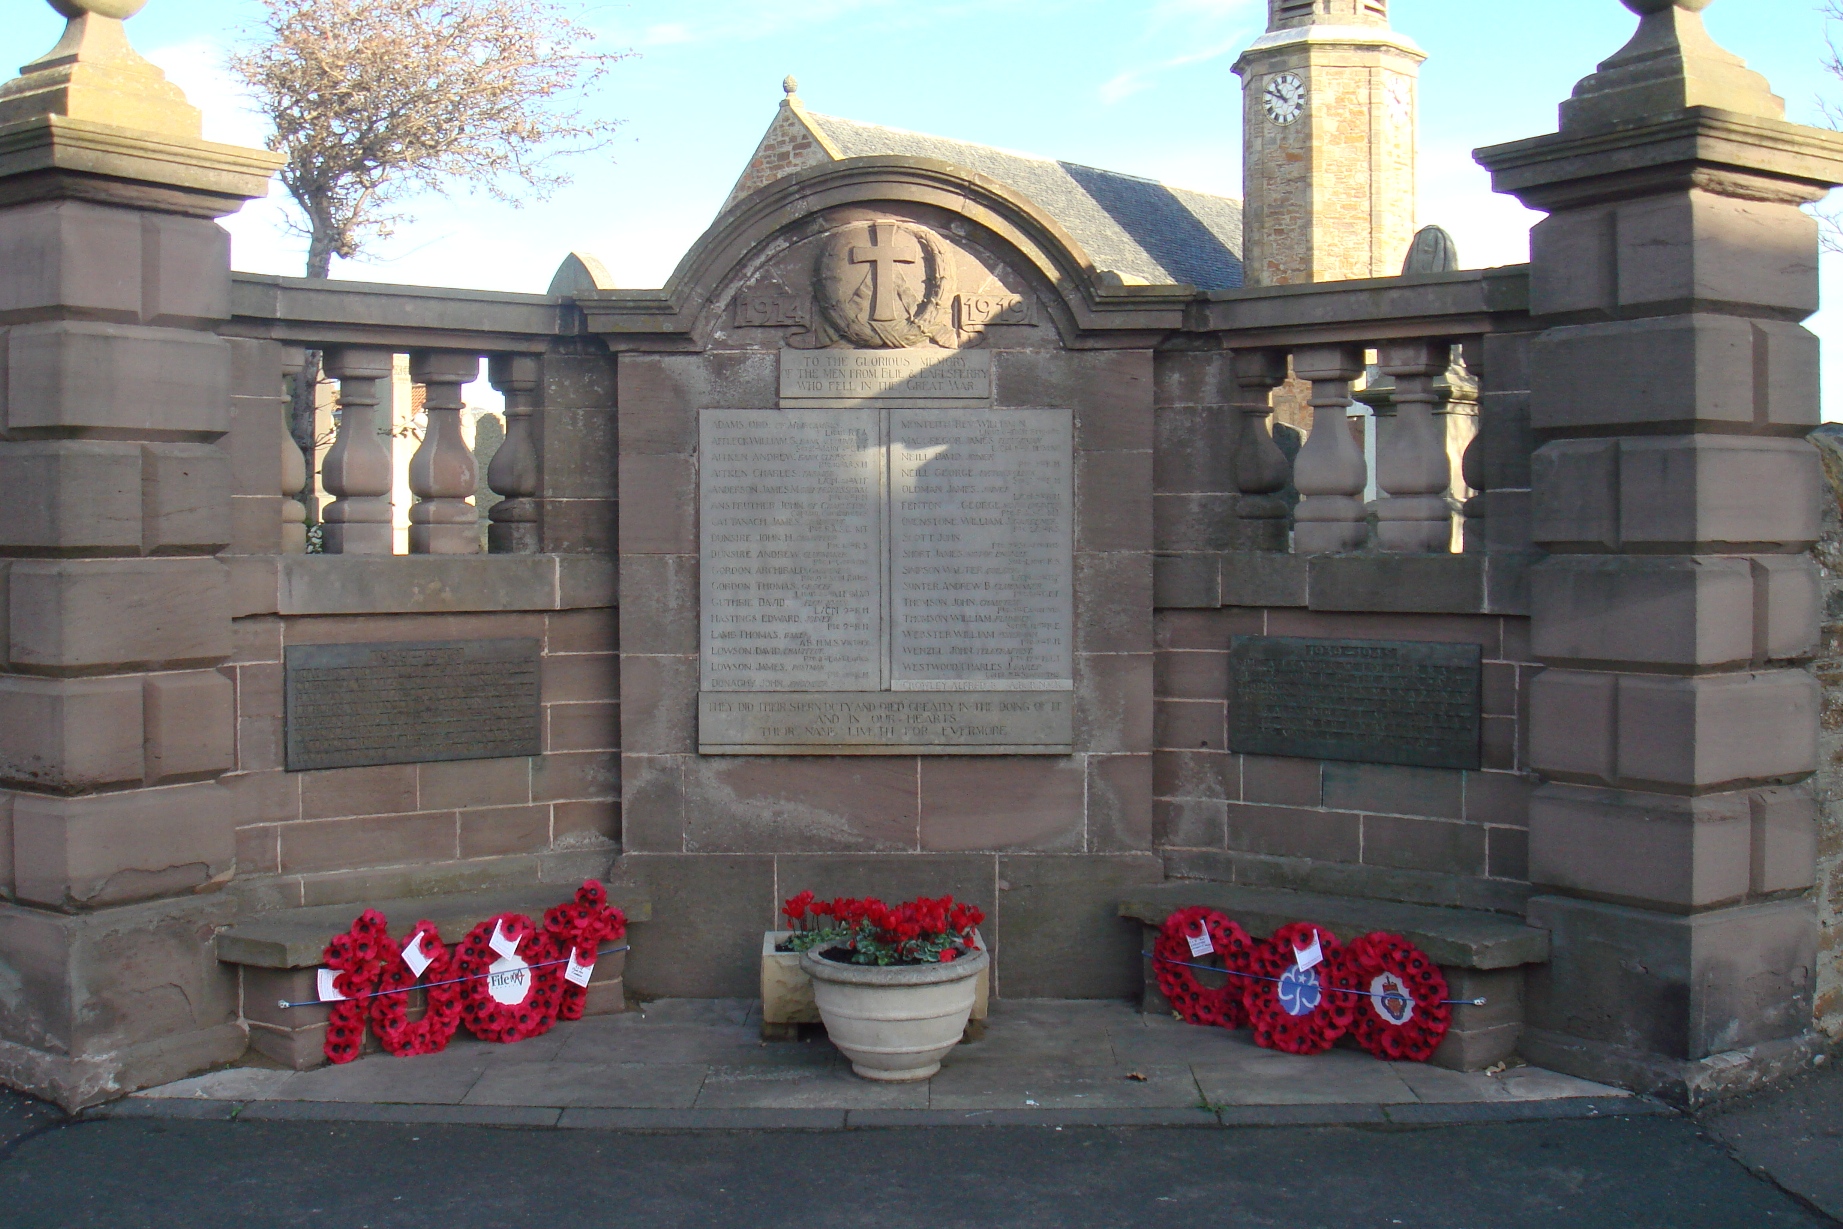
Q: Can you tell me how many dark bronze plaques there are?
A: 2